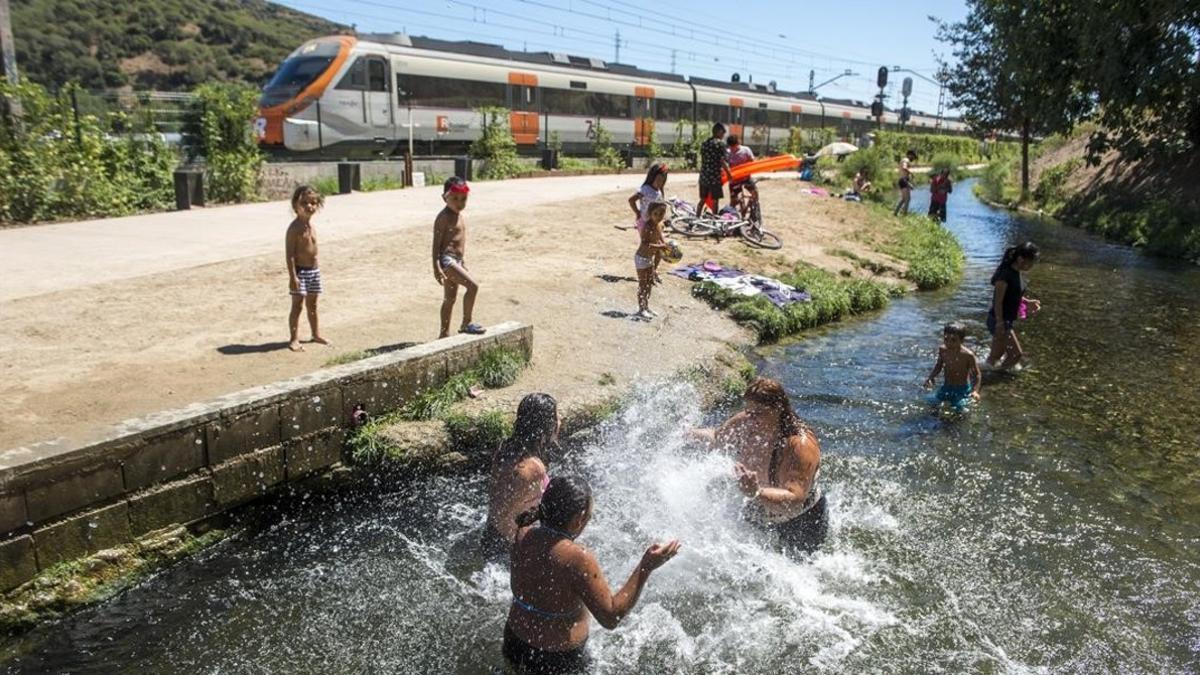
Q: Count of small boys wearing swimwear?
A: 3